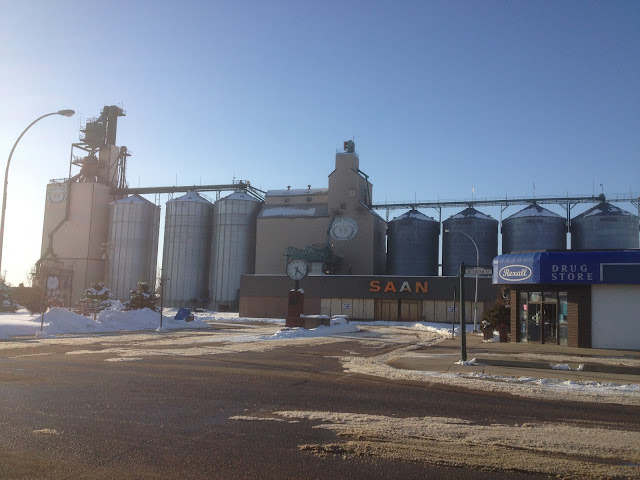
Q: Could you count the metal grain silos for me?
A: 7